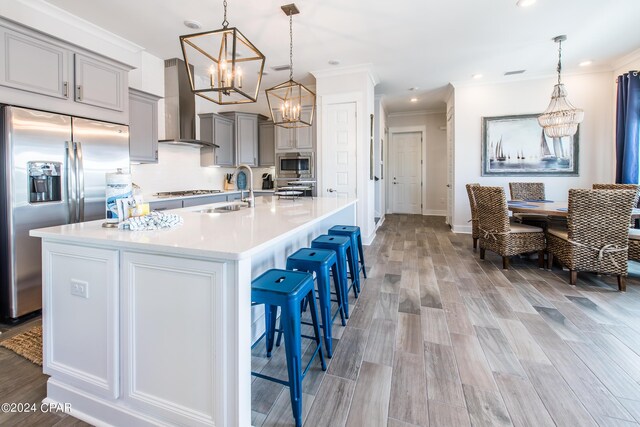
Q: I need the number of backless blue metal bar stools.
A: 4